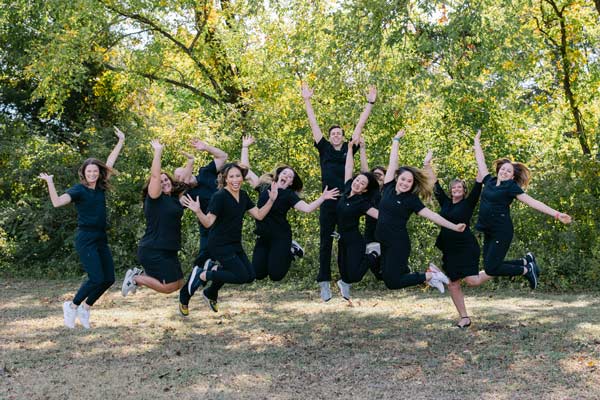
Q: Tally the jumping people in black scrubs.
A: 11